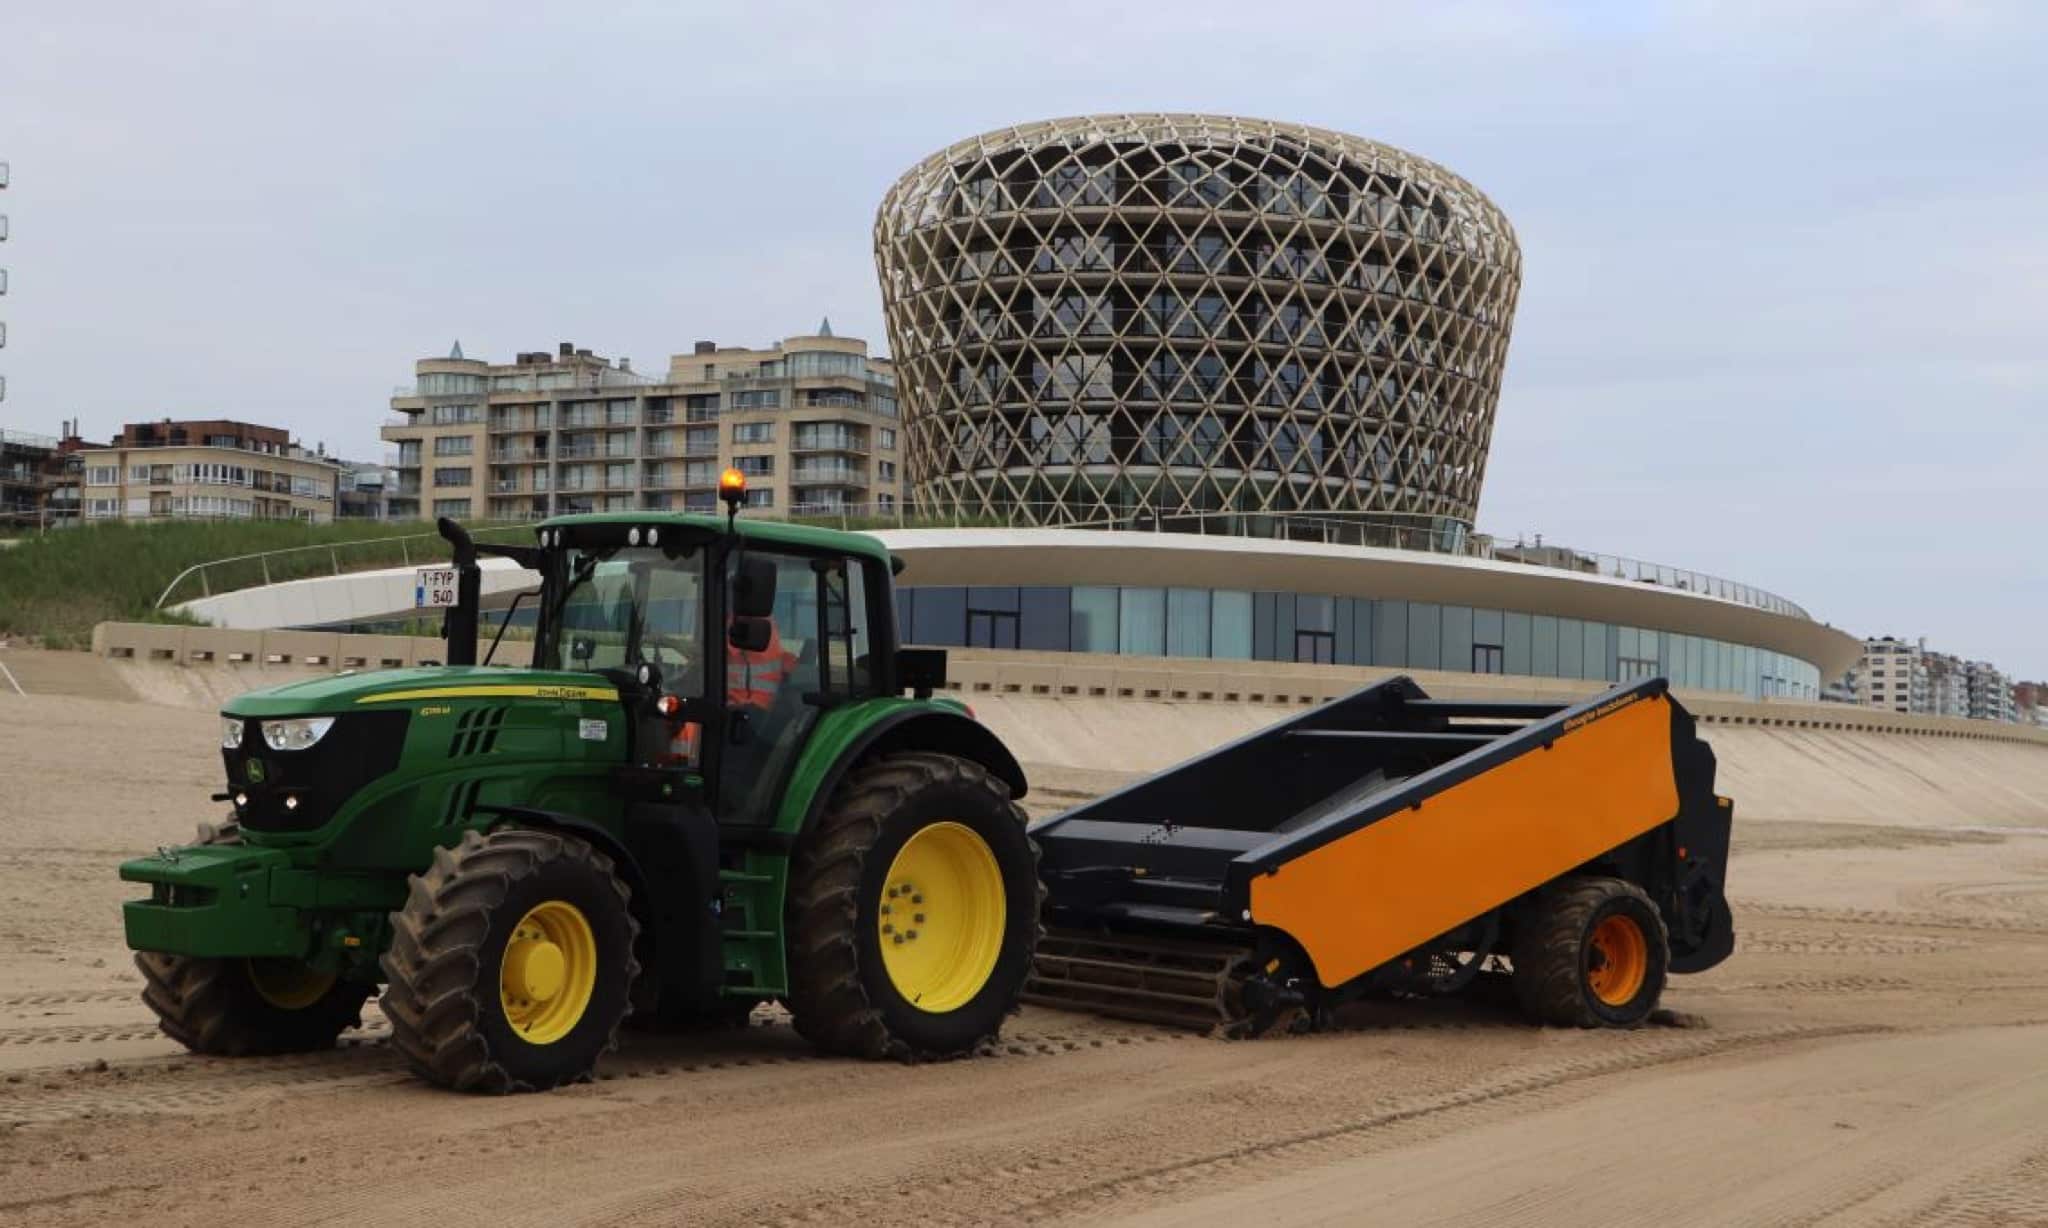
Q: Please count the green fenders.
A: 1